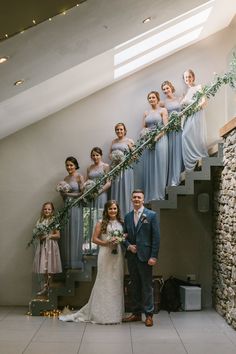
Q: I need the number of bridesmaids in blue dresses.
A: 6